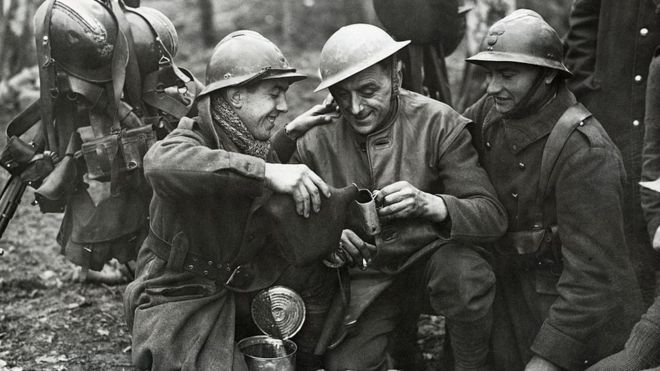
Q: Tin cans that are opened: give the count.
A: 1